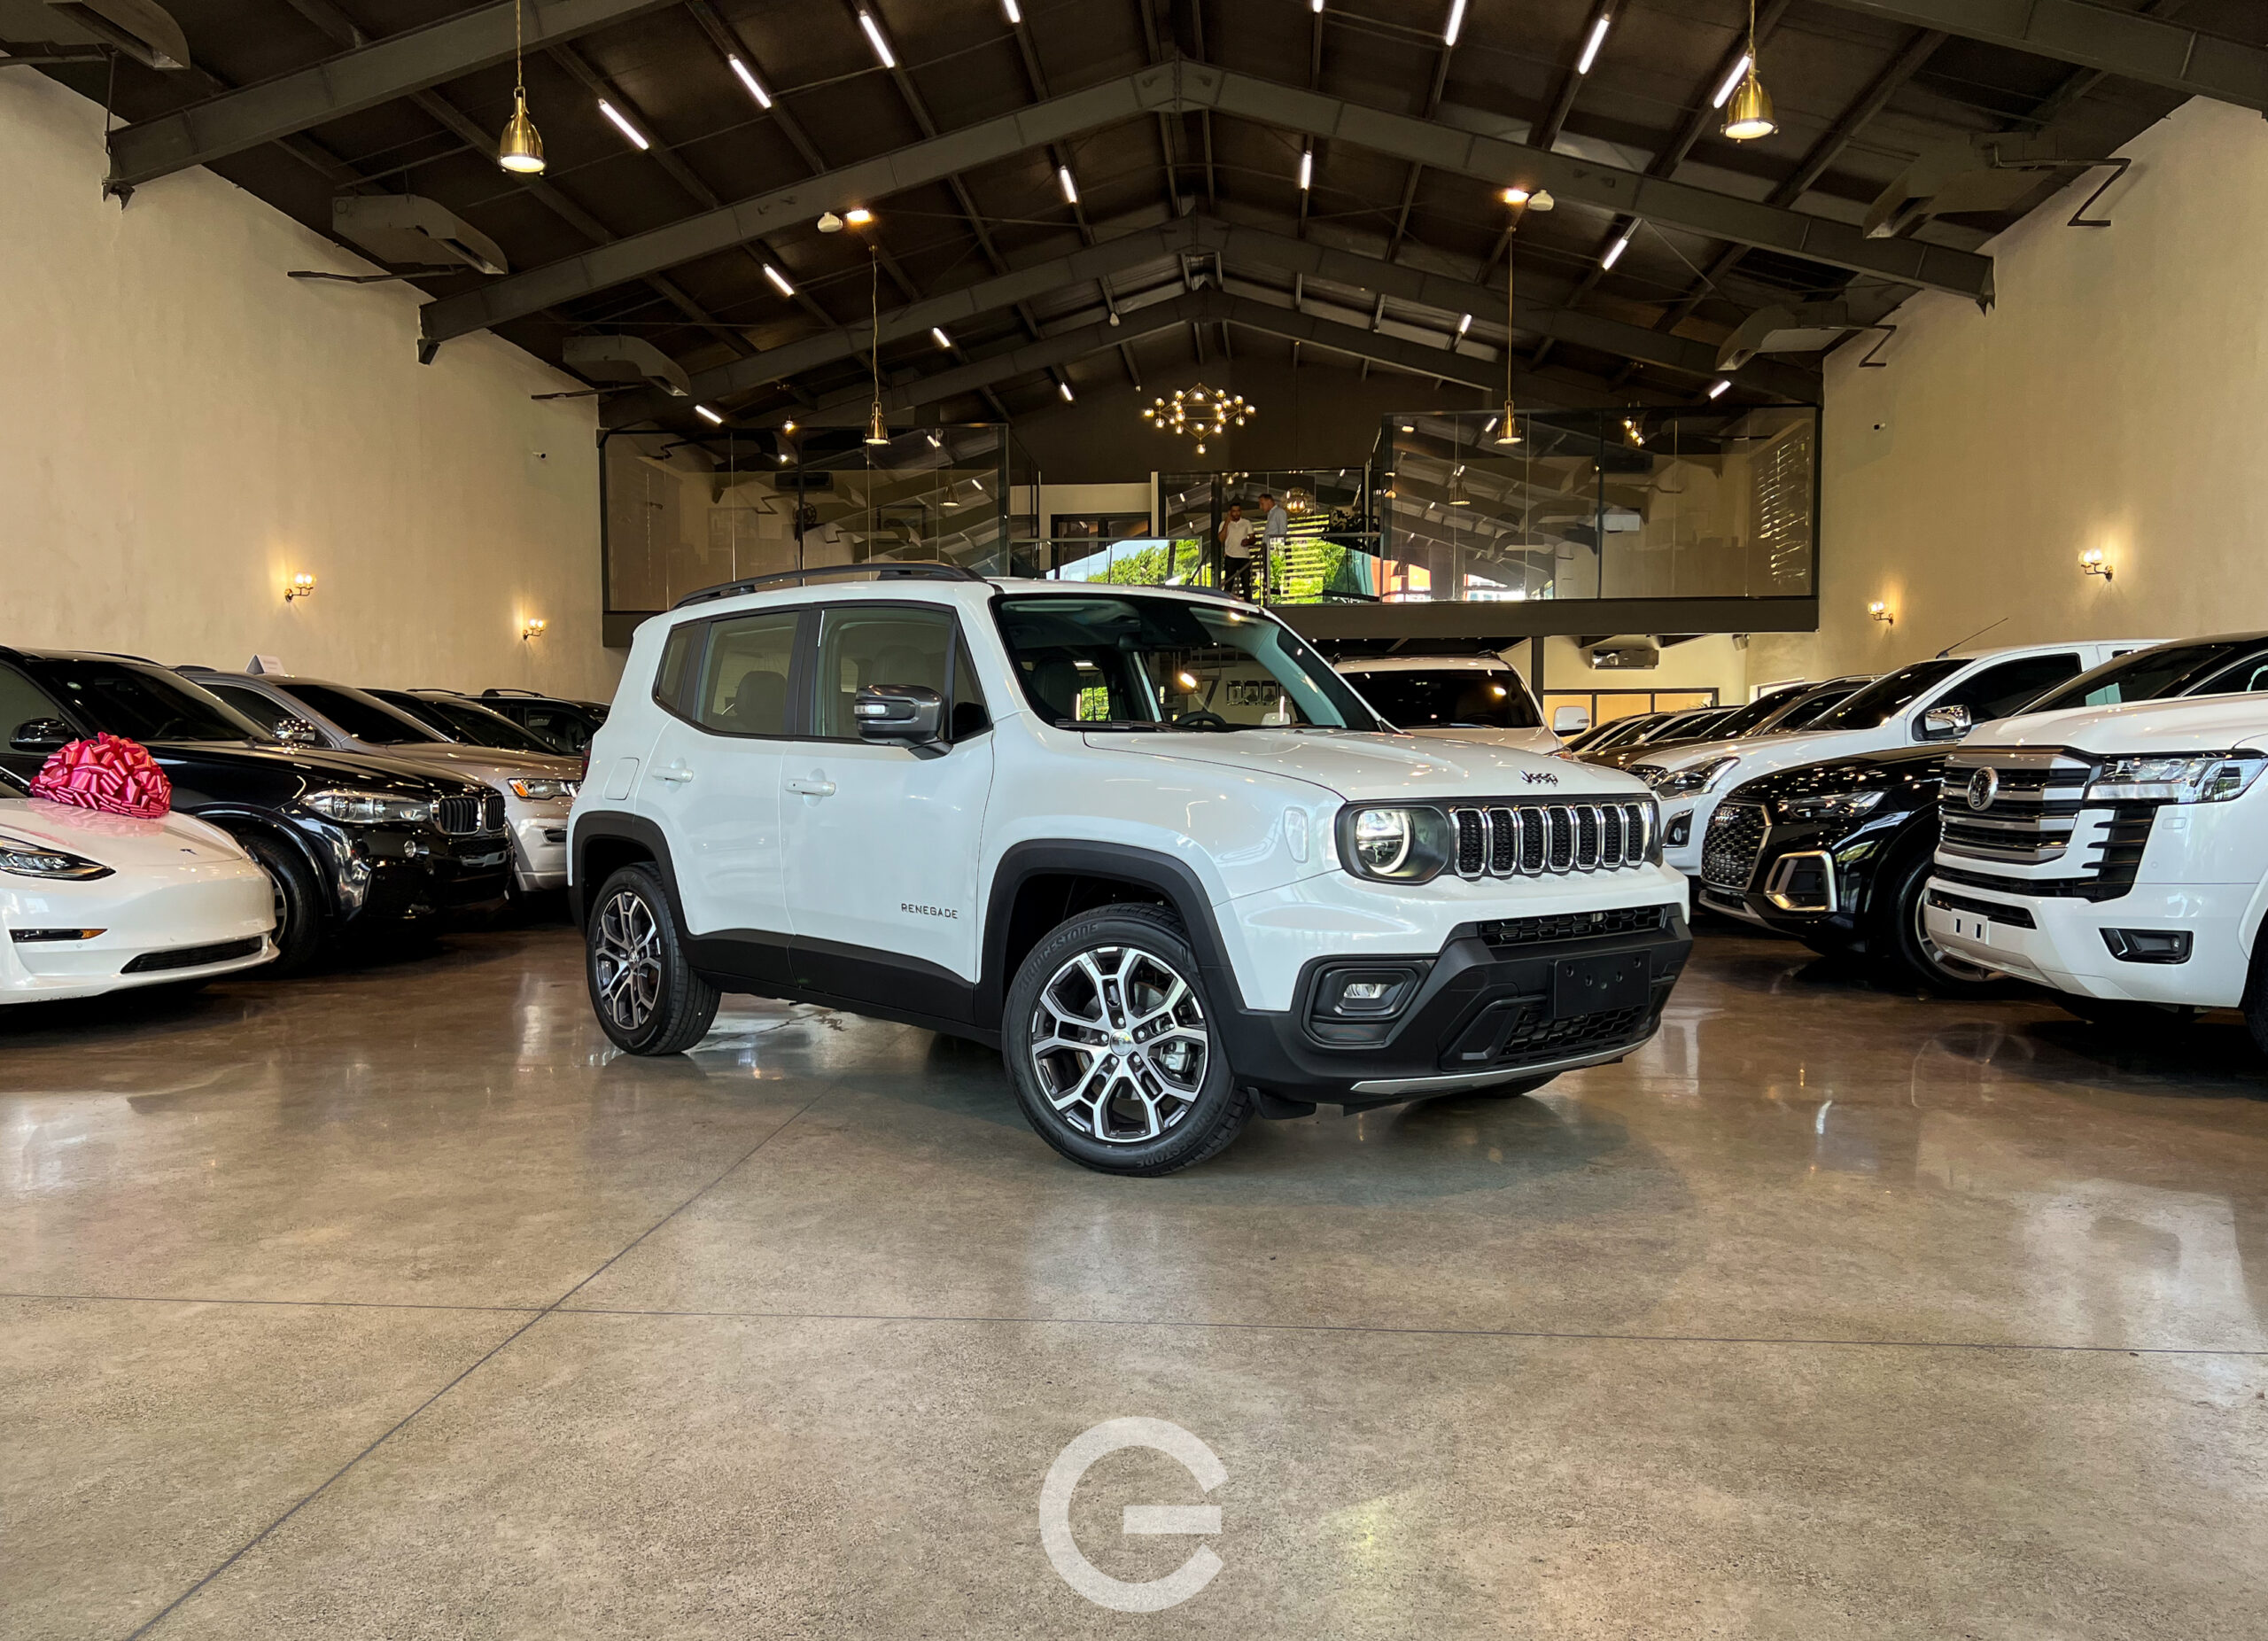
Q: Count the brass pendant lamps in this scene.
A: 4